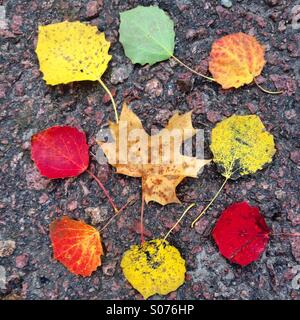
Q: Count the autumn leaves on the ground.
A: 9